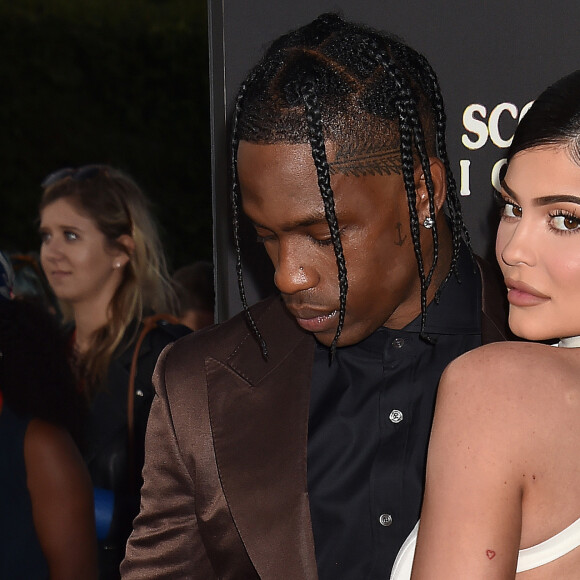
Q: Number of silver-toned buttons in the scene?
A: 3